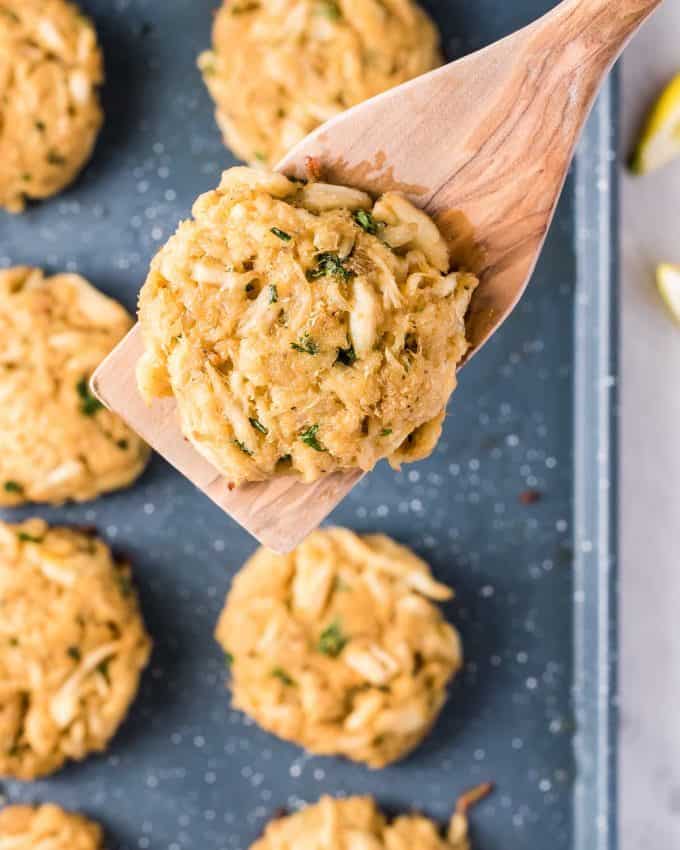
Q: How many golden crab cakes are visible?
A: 8